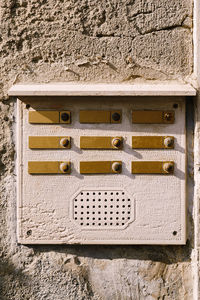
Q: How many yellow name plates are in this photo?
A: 9